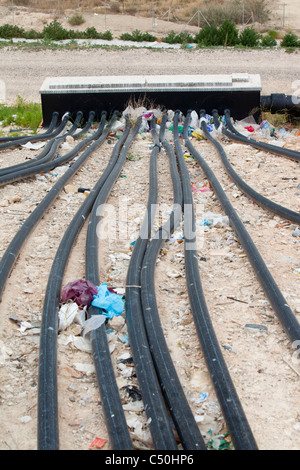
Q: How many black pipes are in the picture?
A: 15